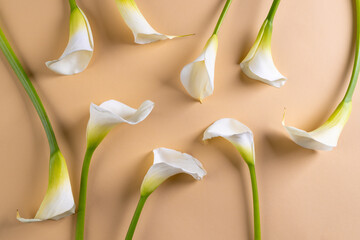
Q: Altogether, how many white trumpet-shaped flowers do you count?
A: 9